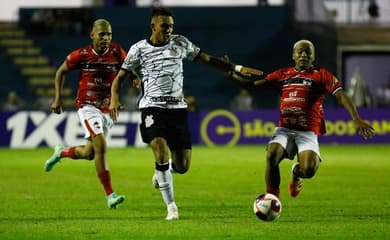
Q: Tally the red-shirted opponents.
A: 2